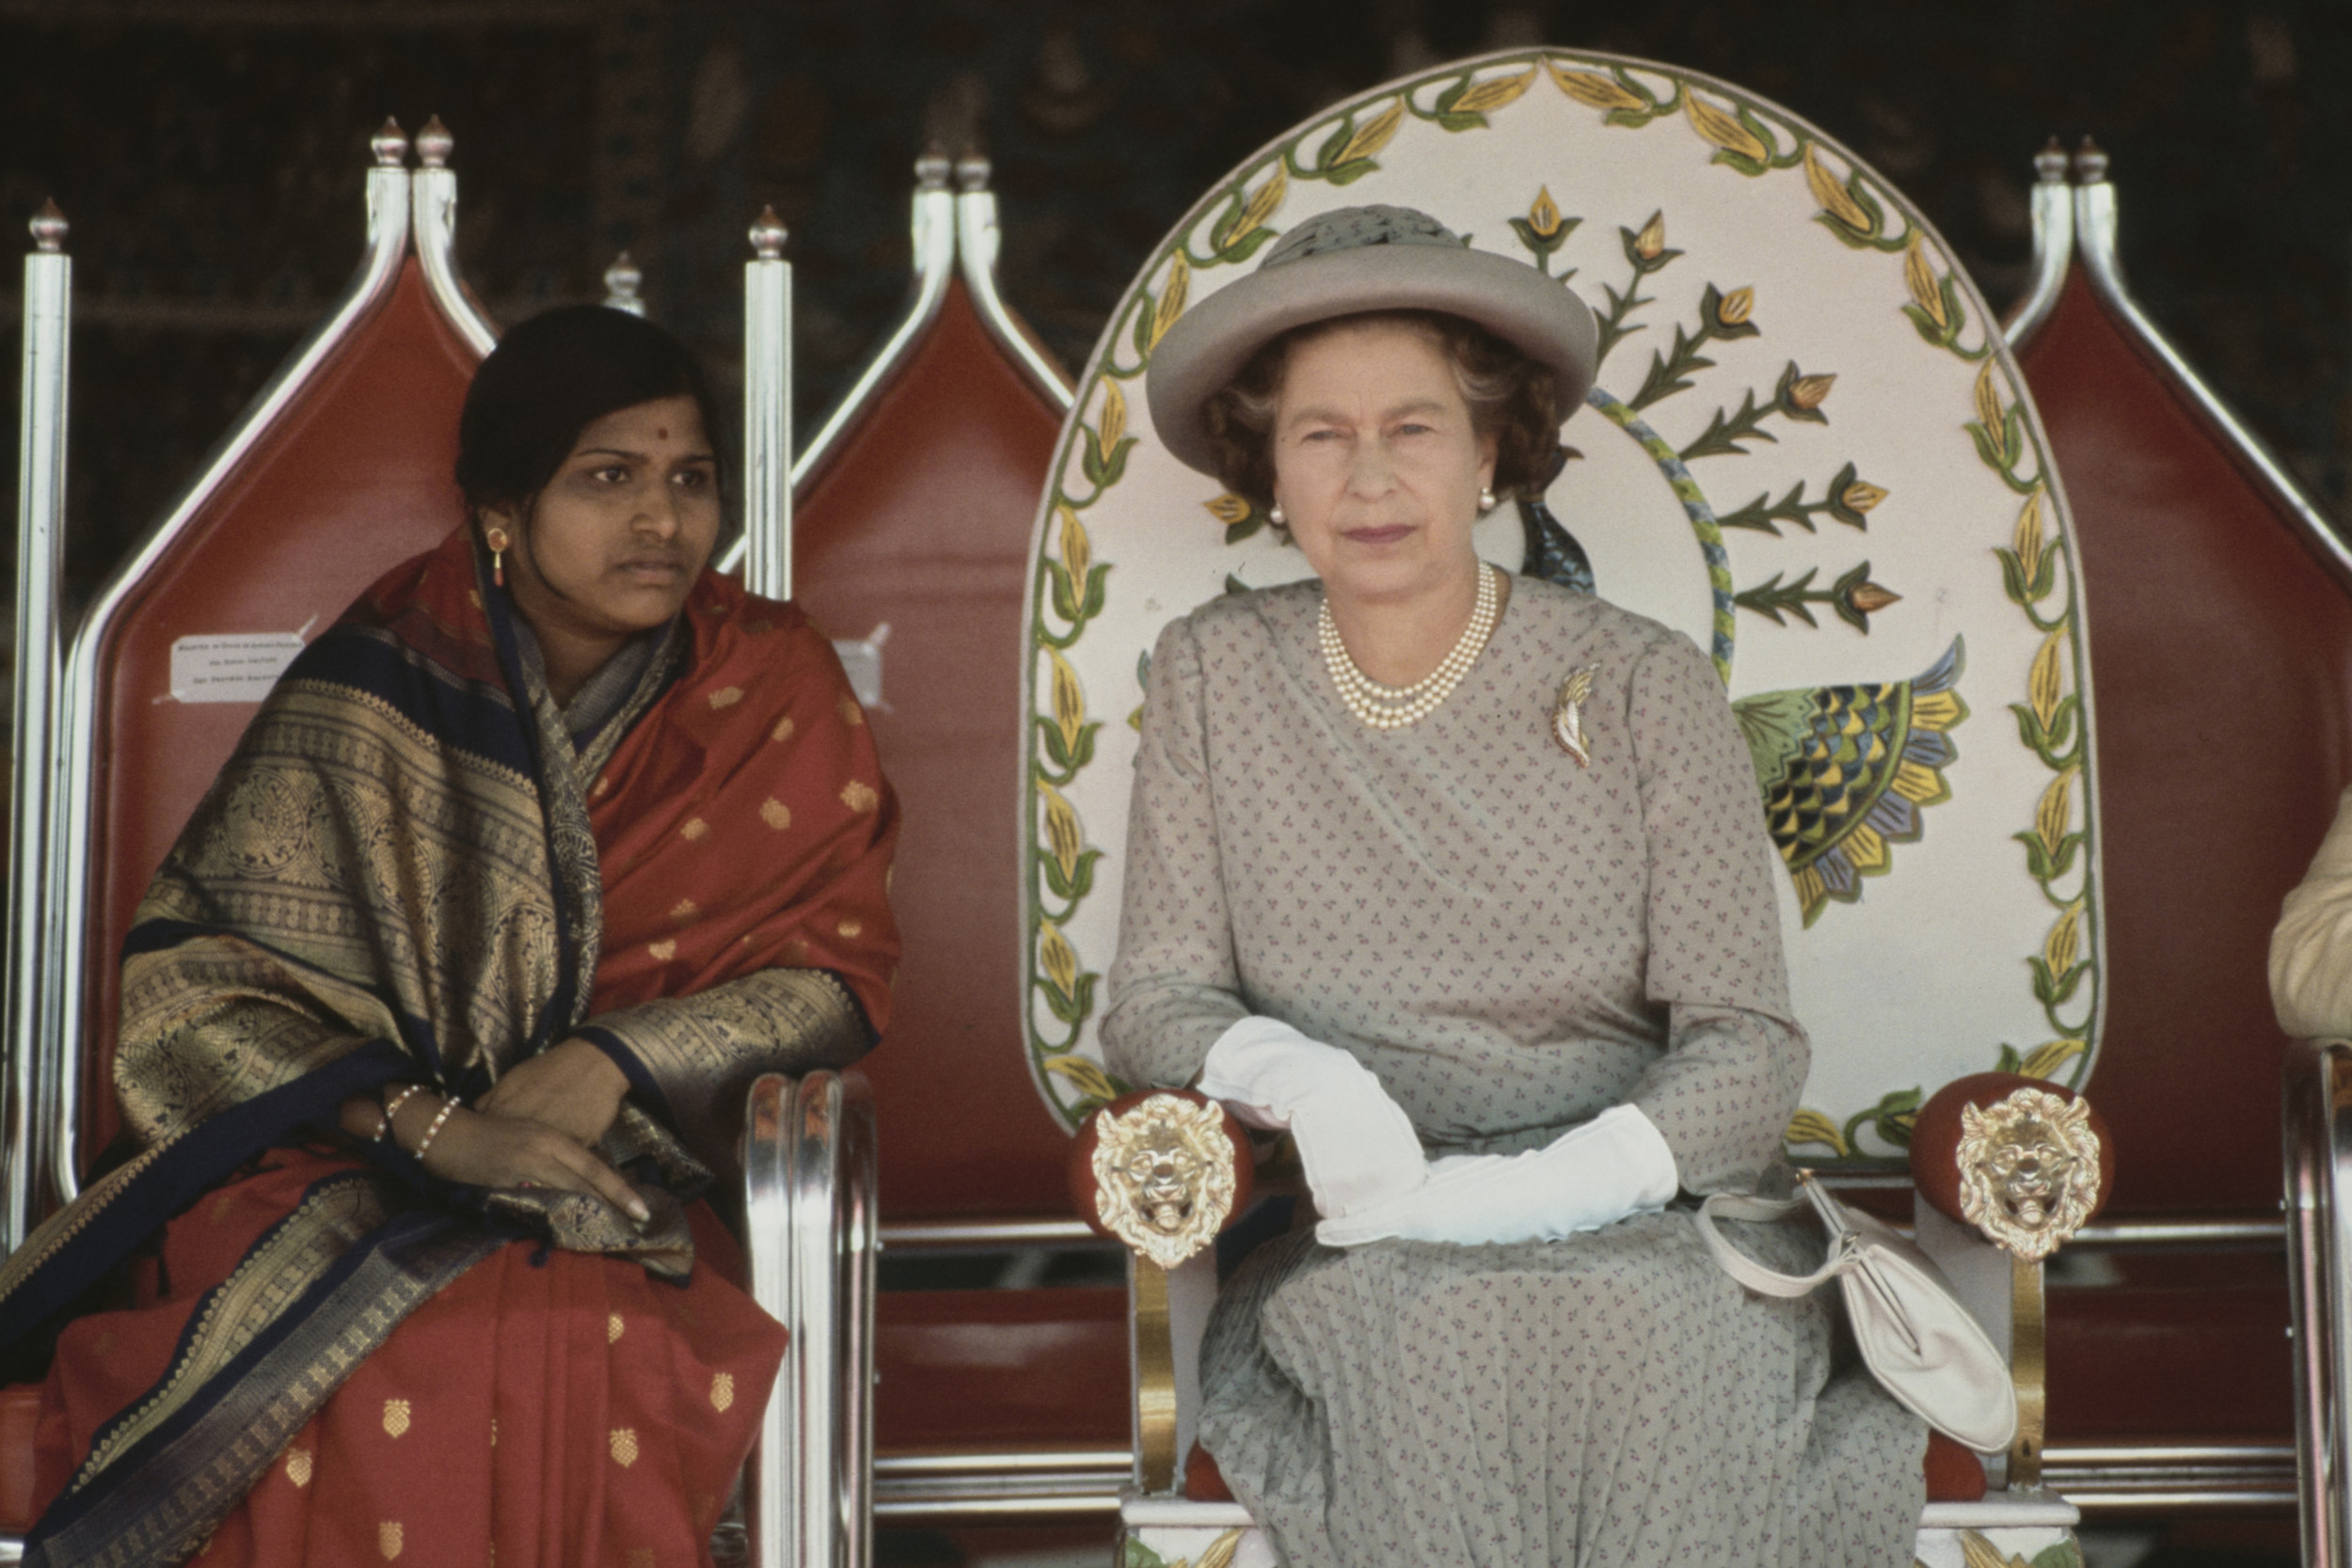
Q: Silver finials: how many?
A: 9